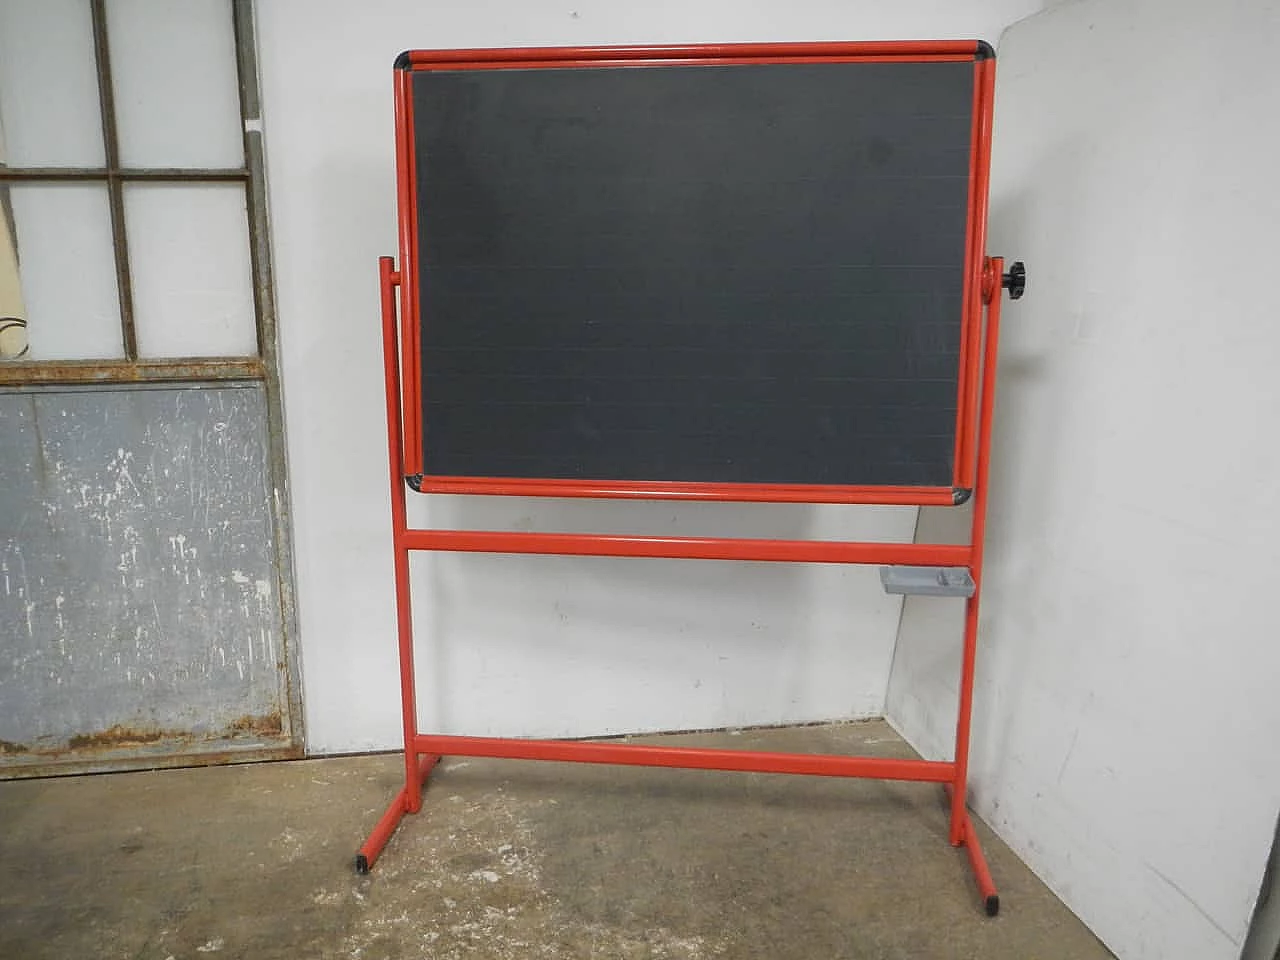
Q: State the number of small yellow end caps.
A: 0